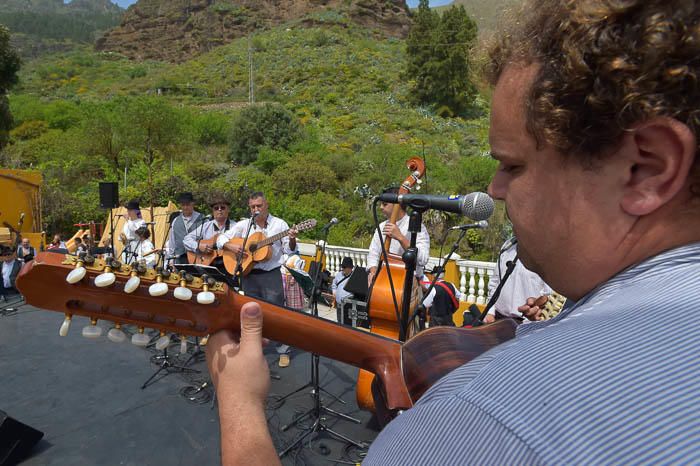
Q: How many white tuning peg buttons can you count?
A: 12